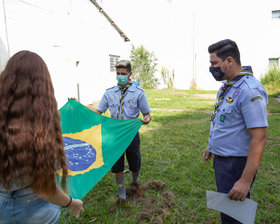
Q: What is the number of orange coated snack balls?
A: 0